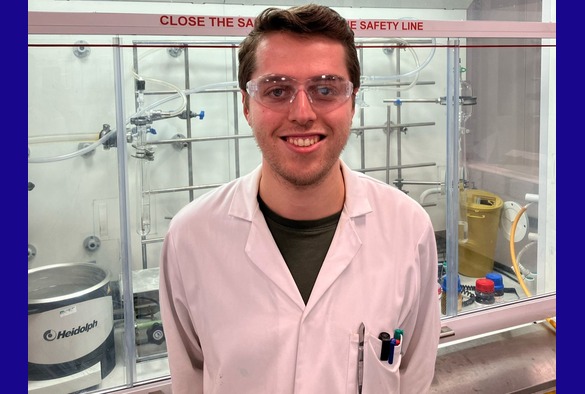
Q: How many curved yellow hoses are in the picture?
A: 1